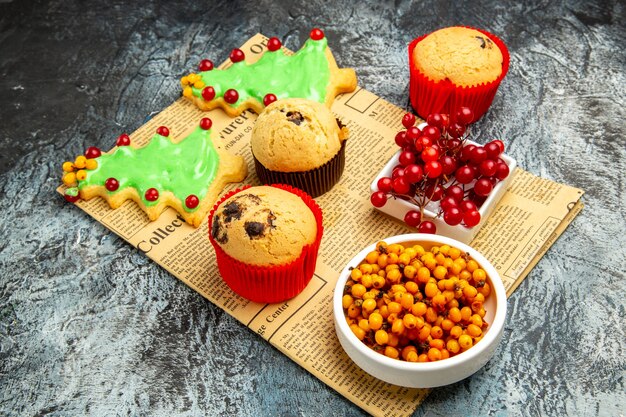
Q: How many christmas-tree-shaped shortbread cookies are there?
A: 2